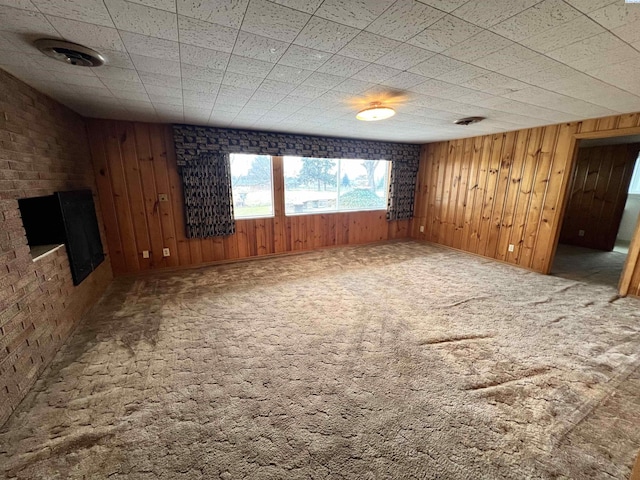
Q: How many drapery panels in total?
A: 2